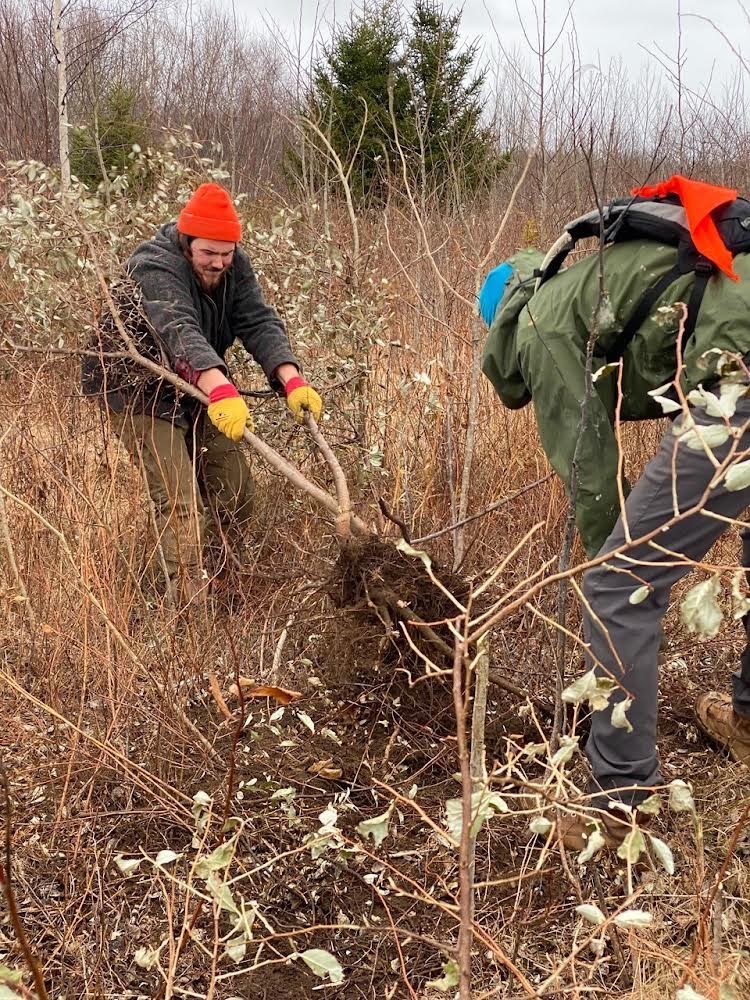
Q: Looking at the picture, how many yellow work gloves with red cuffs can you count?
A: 2